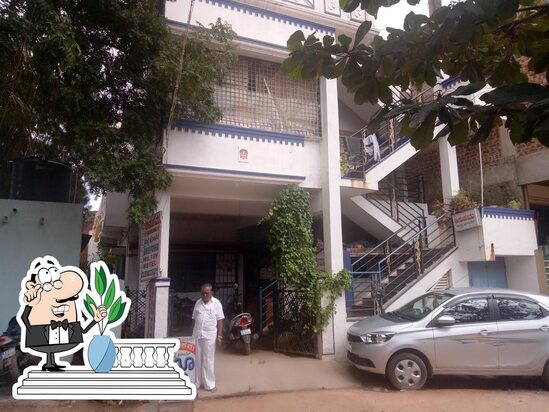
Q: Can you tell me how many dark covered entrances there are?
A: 1